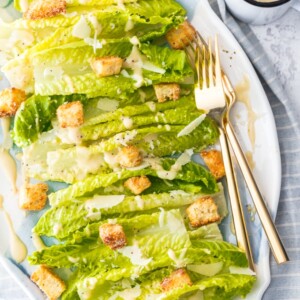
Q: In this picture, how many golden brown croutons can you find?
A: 14